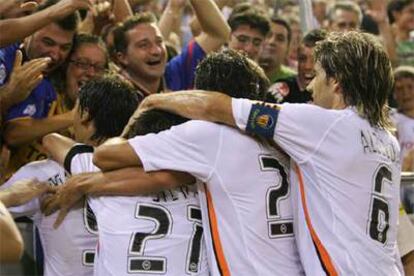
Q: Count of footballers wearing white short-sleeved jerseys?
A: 4